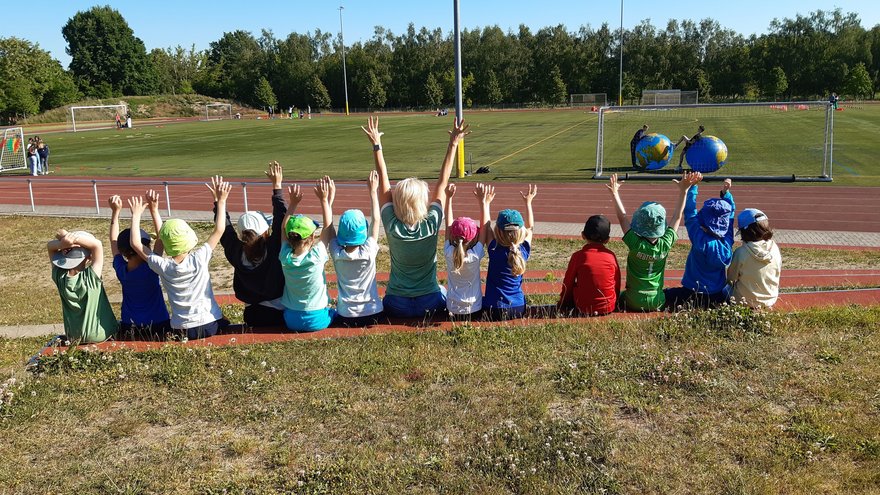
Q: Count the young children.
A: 12